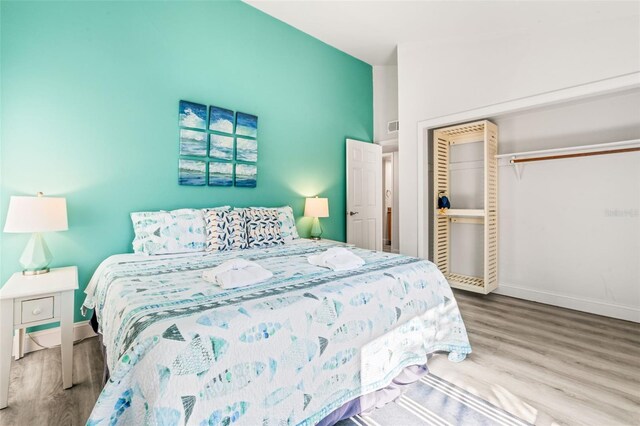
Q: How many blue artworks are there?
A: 9